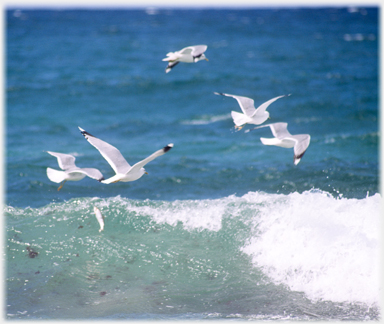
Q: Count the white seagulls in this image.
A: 5